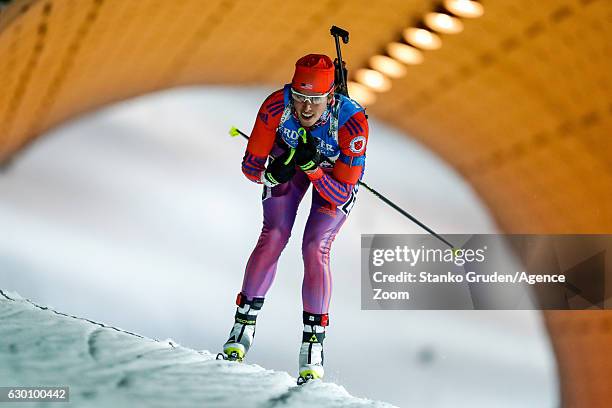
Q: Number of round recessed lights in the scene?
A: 7